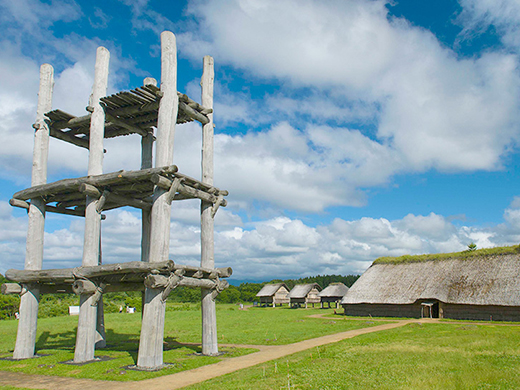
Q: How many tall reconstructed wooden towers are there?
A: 1